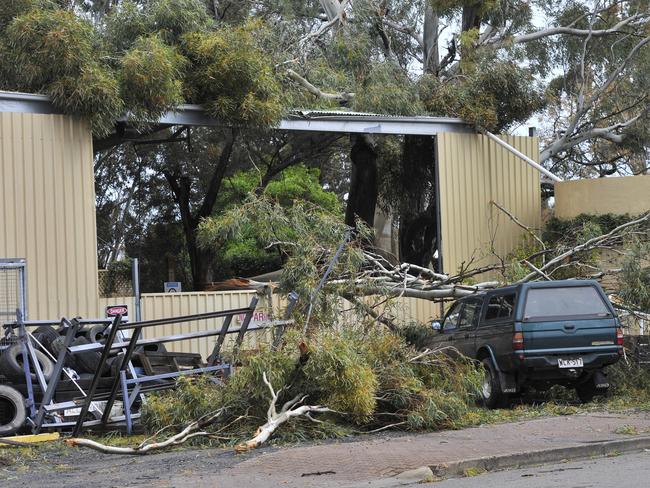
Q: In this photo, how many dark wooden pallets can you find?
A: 1